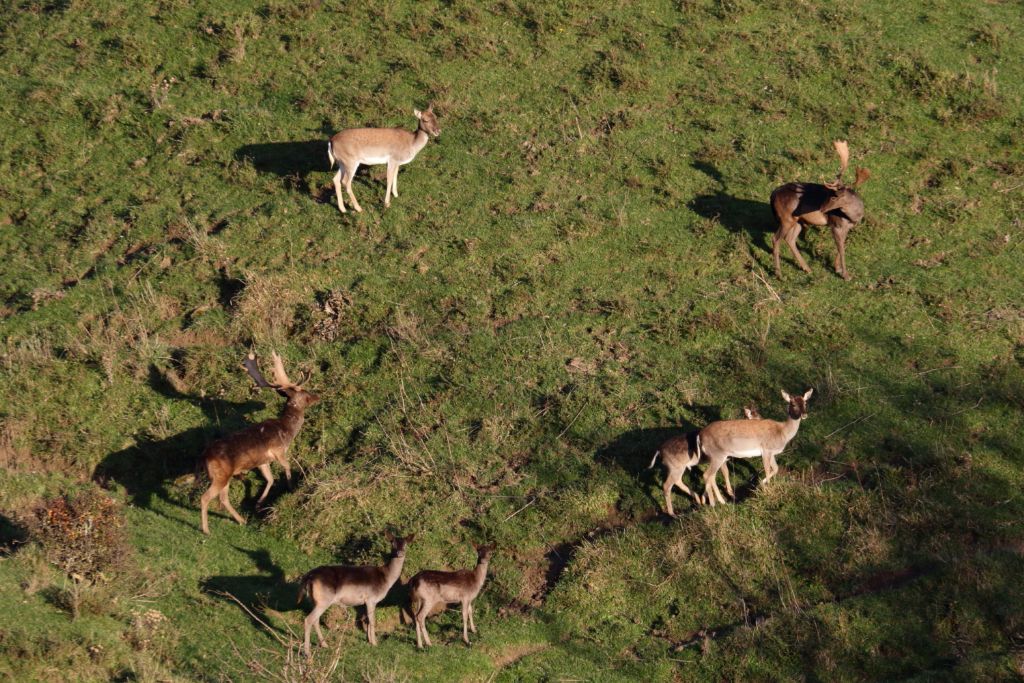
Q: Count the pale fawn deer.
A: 2